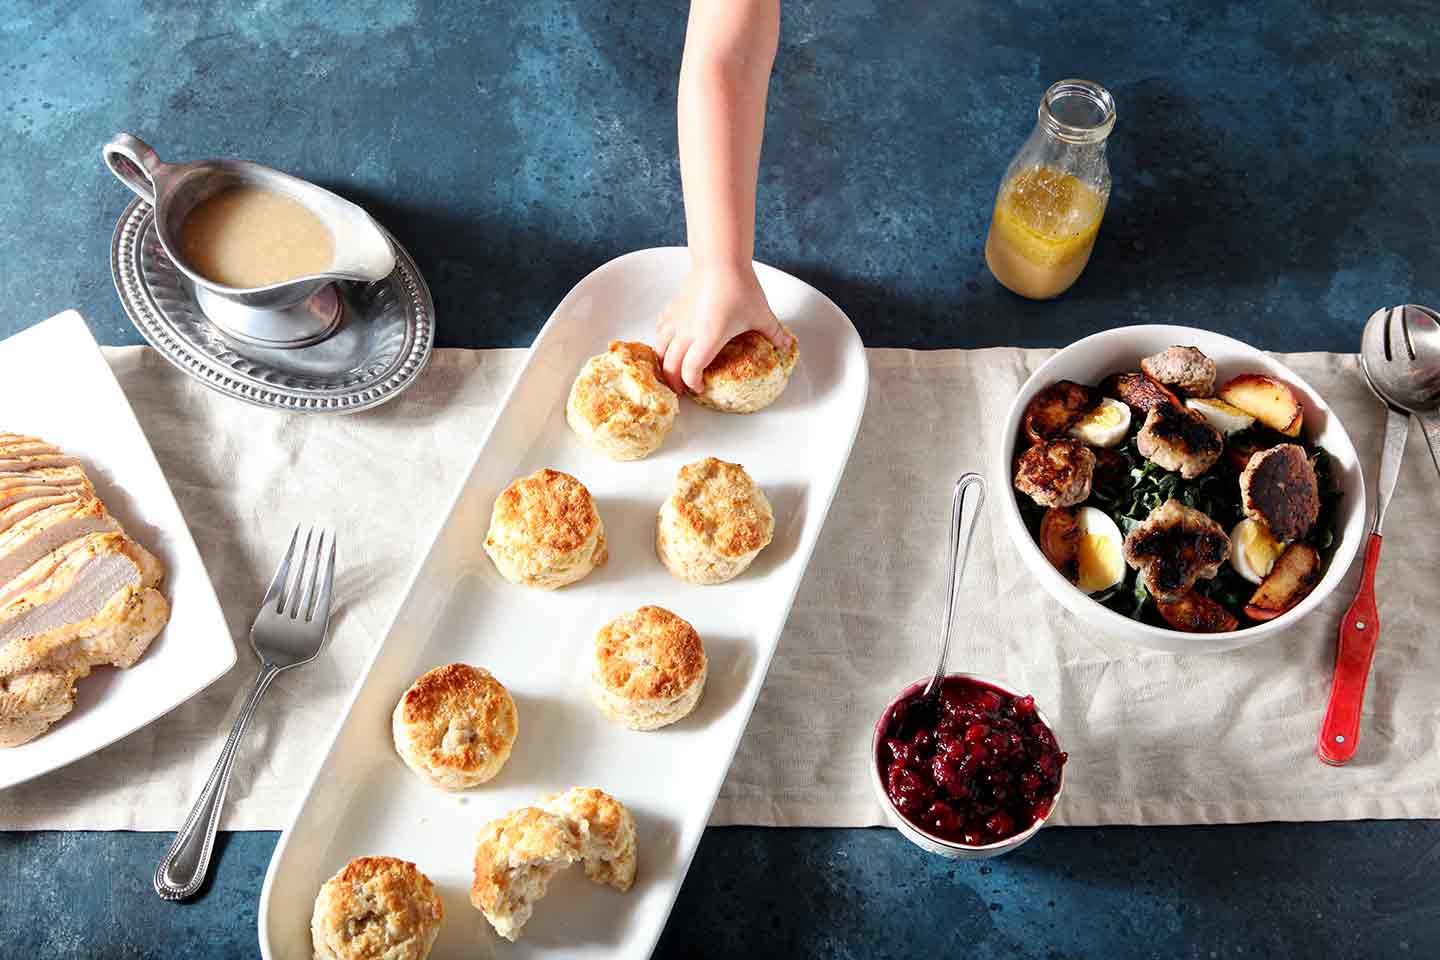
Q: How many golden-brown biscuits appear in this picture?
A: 8